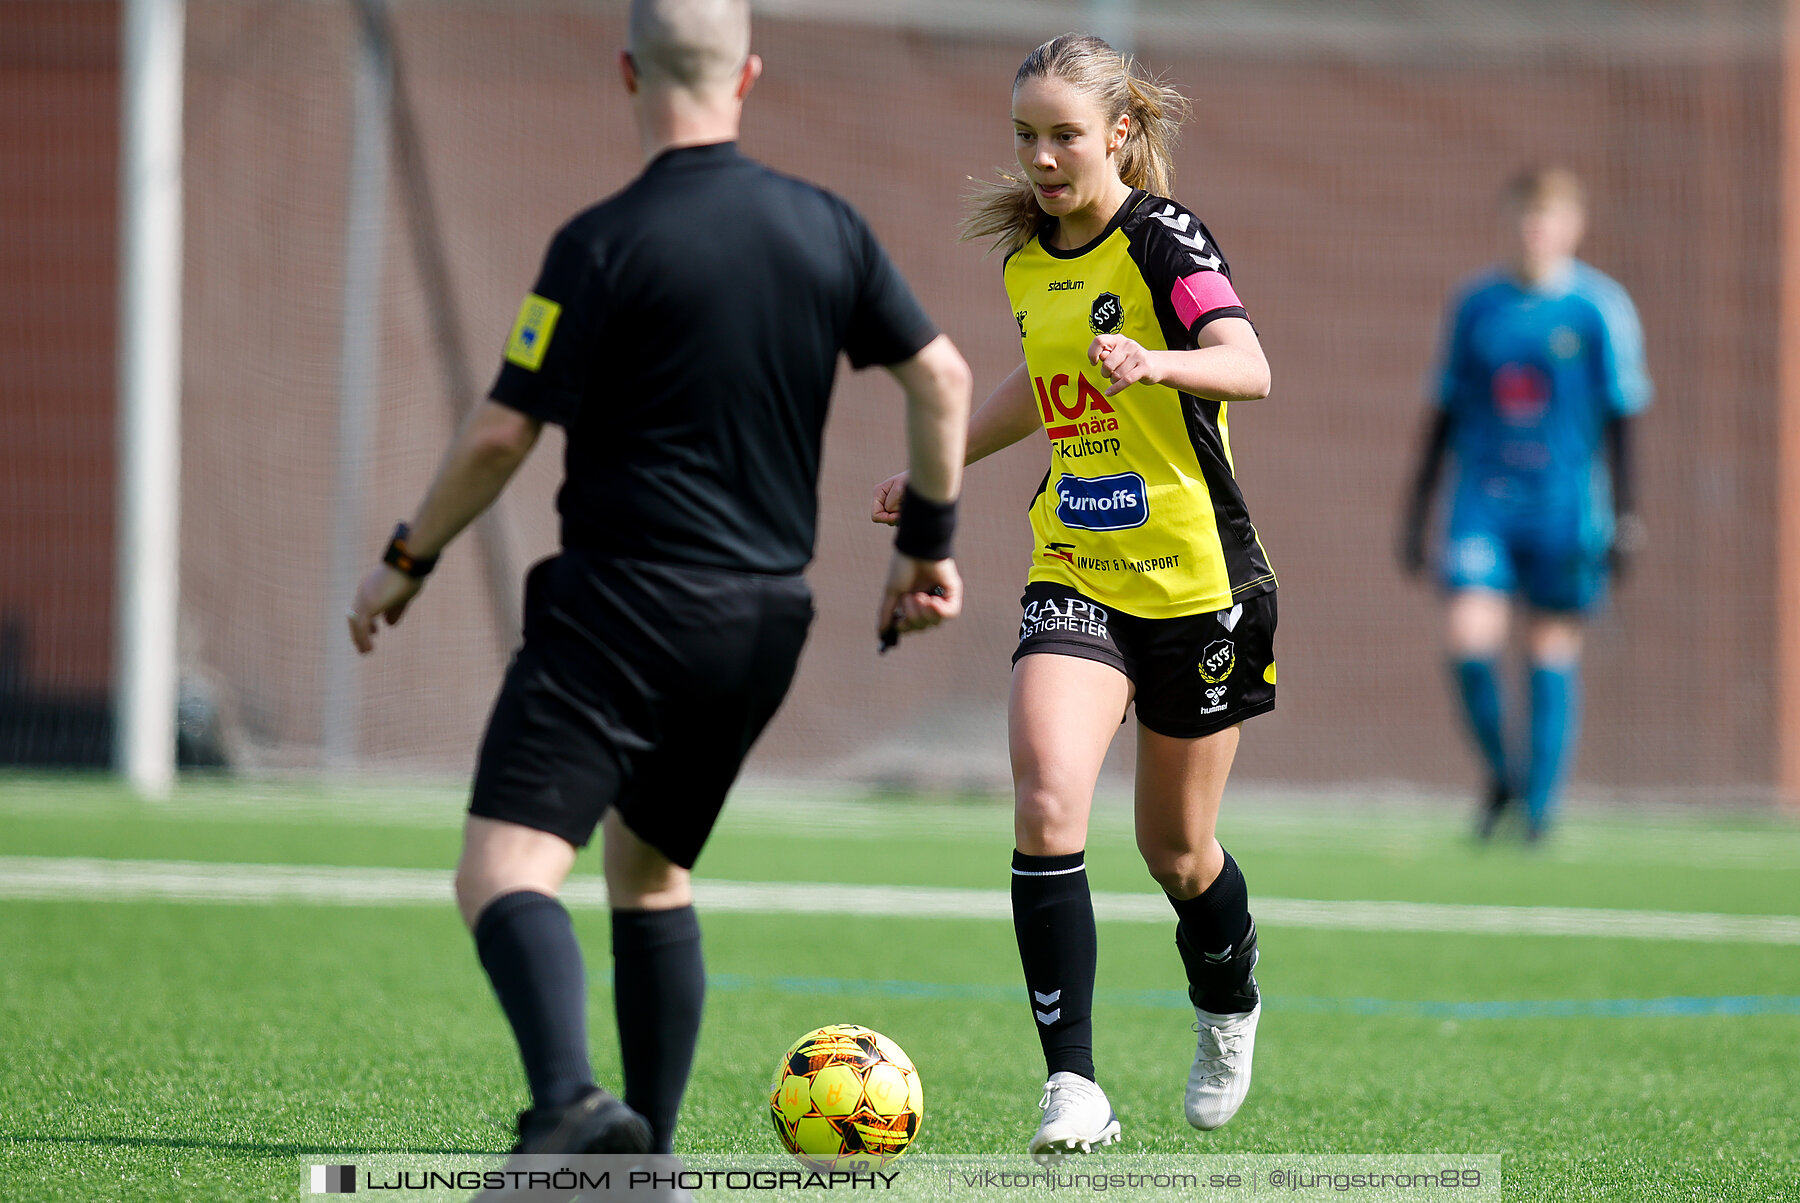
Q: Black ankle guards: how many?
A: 1